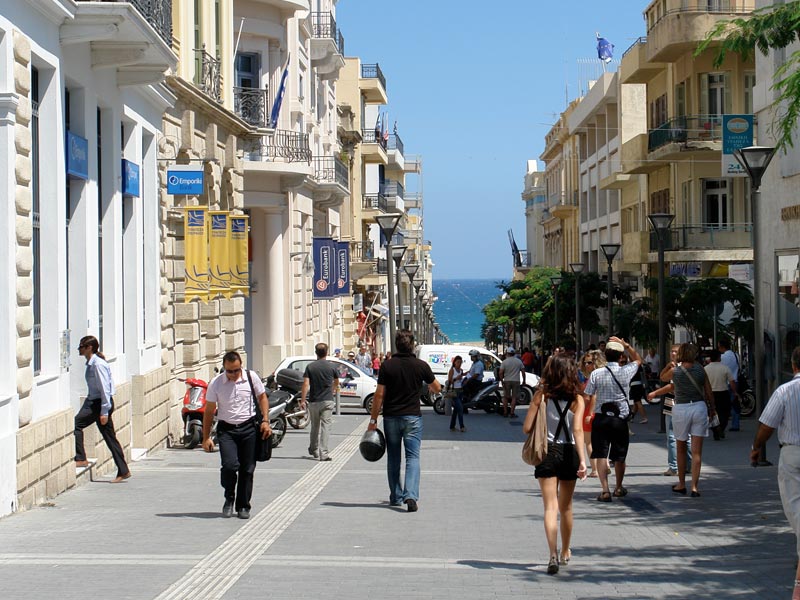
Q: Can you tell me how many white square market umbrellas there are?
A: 0